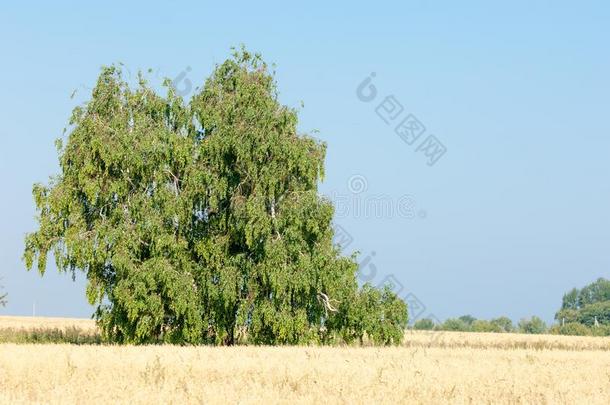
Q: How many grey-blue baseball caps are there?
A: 0